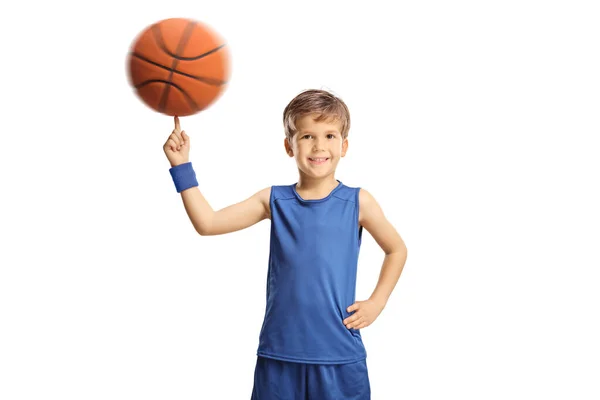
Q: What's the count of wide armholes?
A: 2